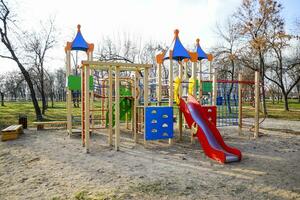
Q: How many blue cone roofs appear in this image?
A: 3